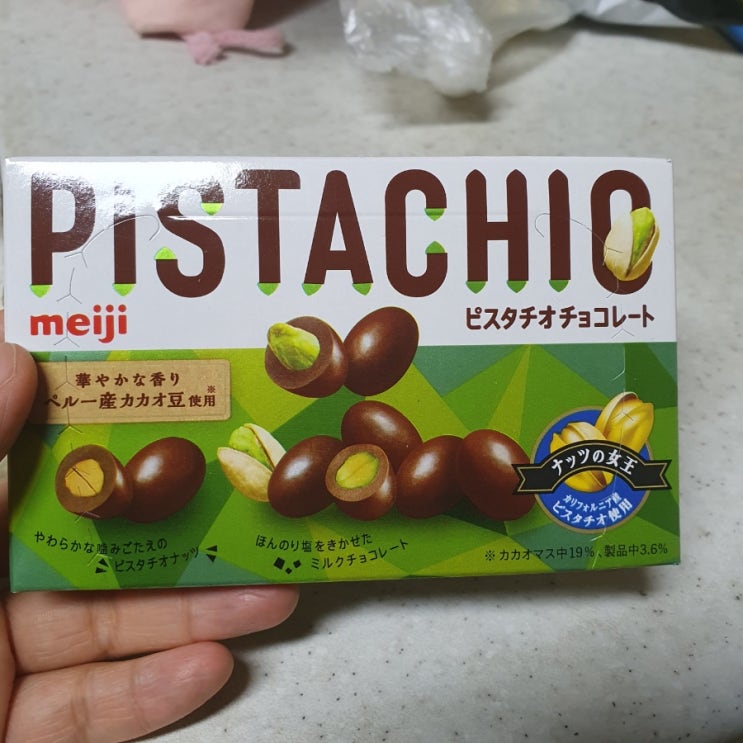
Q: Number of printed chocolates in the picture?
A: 9